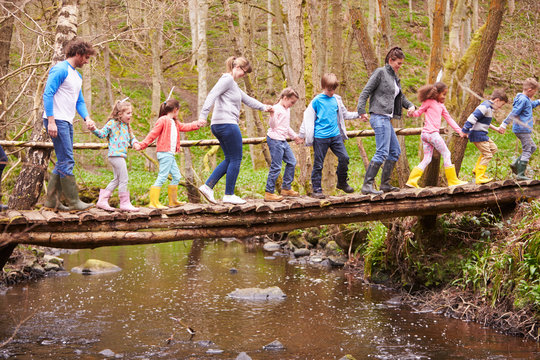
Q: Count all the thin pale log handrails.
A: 1